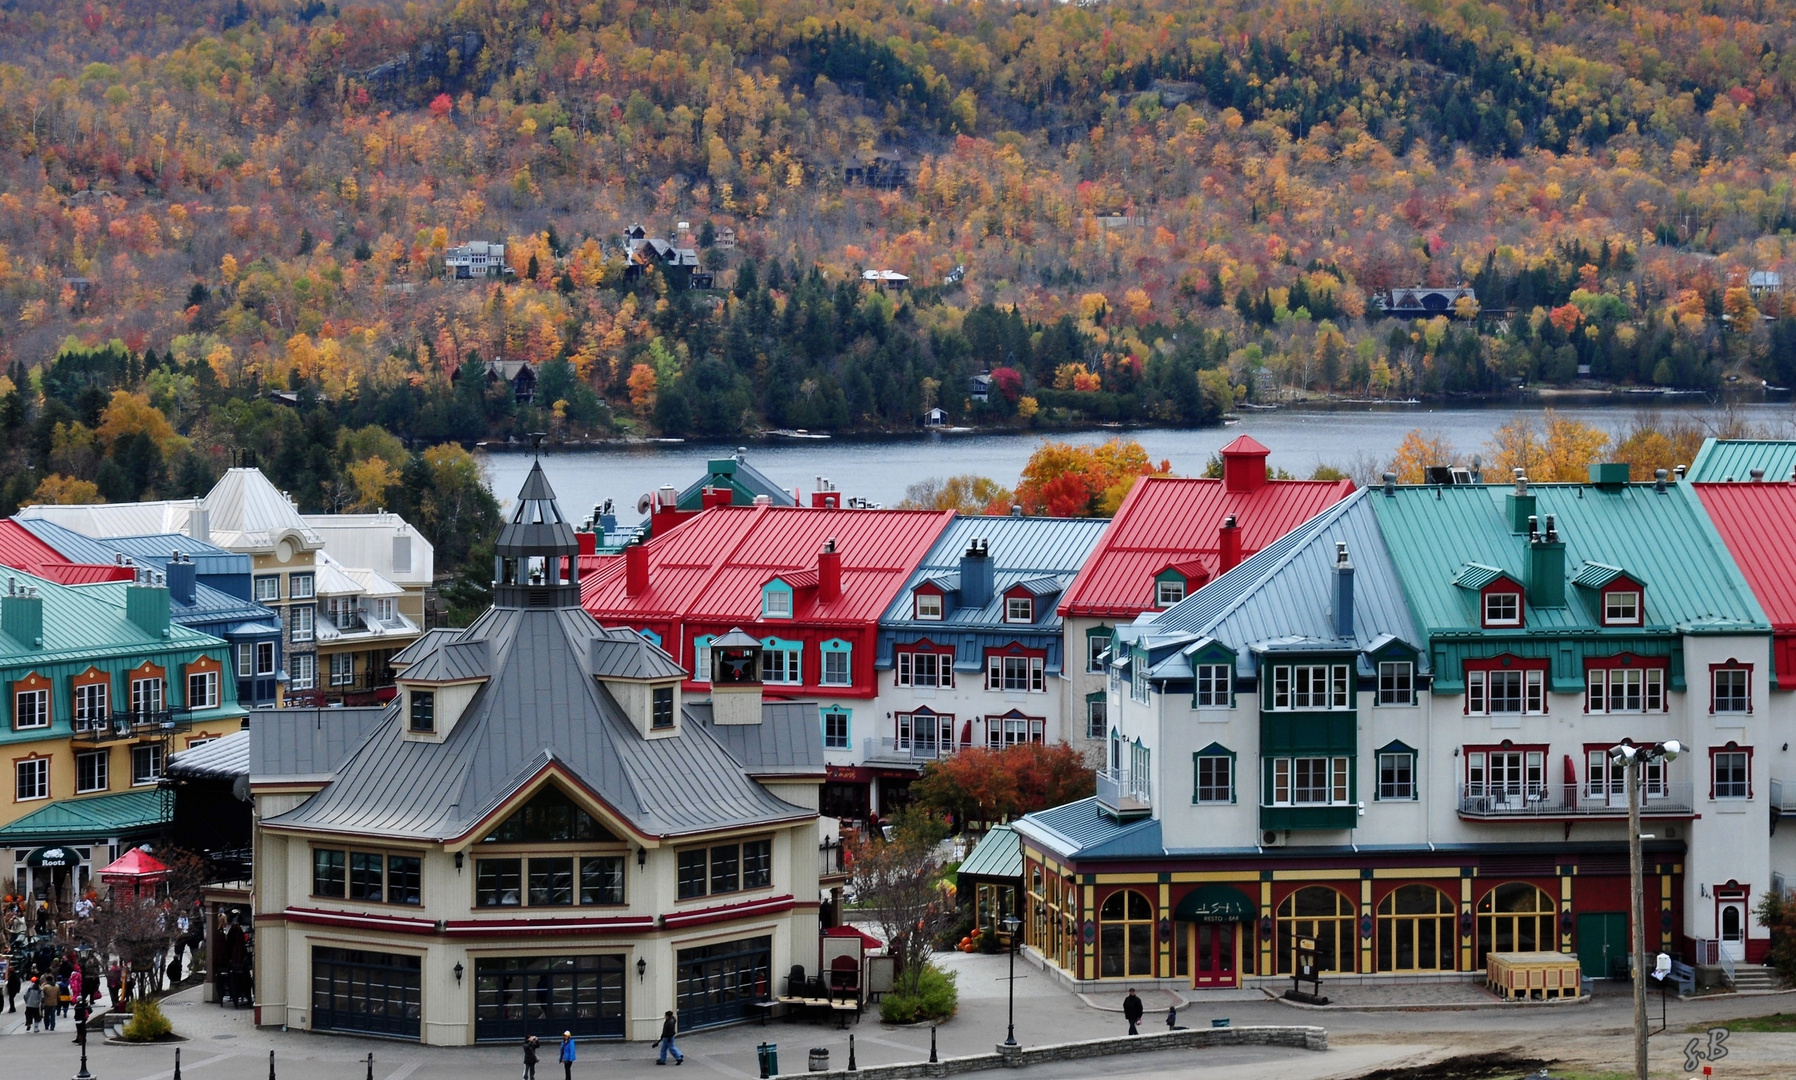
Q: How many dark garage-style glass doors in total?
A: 3